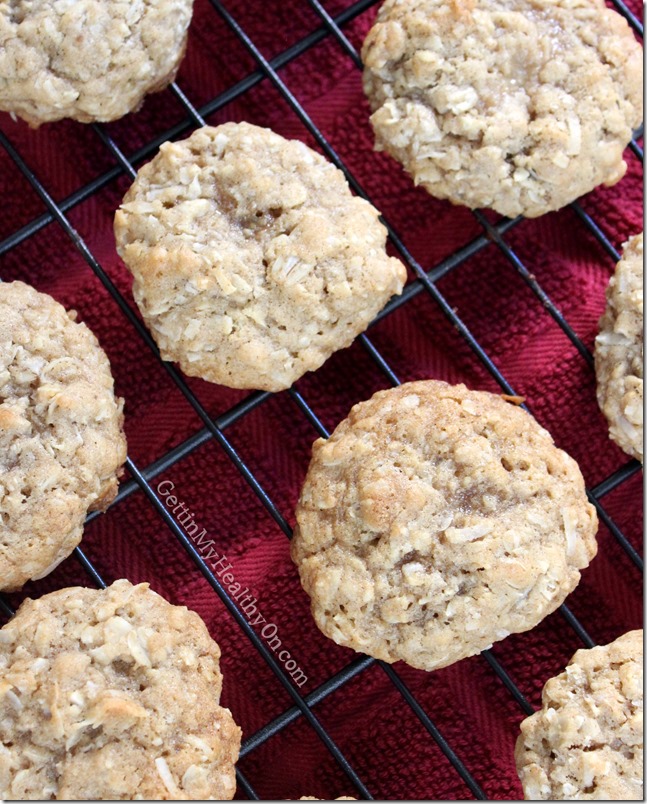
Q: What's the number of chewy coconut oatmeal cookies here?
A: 8